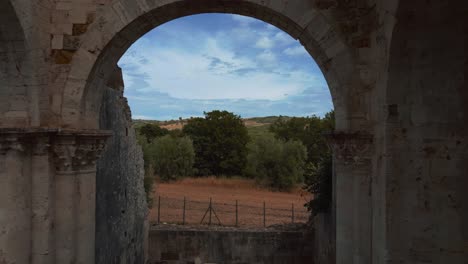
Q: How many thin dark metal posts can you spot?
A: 6